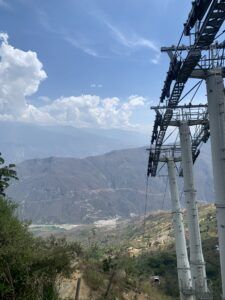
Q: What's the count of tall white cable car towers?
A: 3